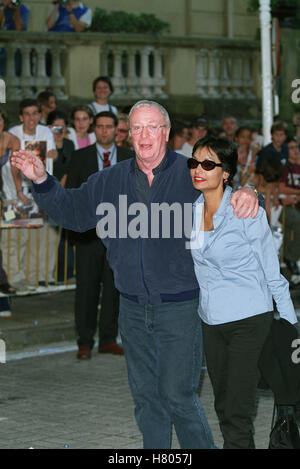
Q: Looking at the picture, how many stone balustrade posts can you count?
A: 14